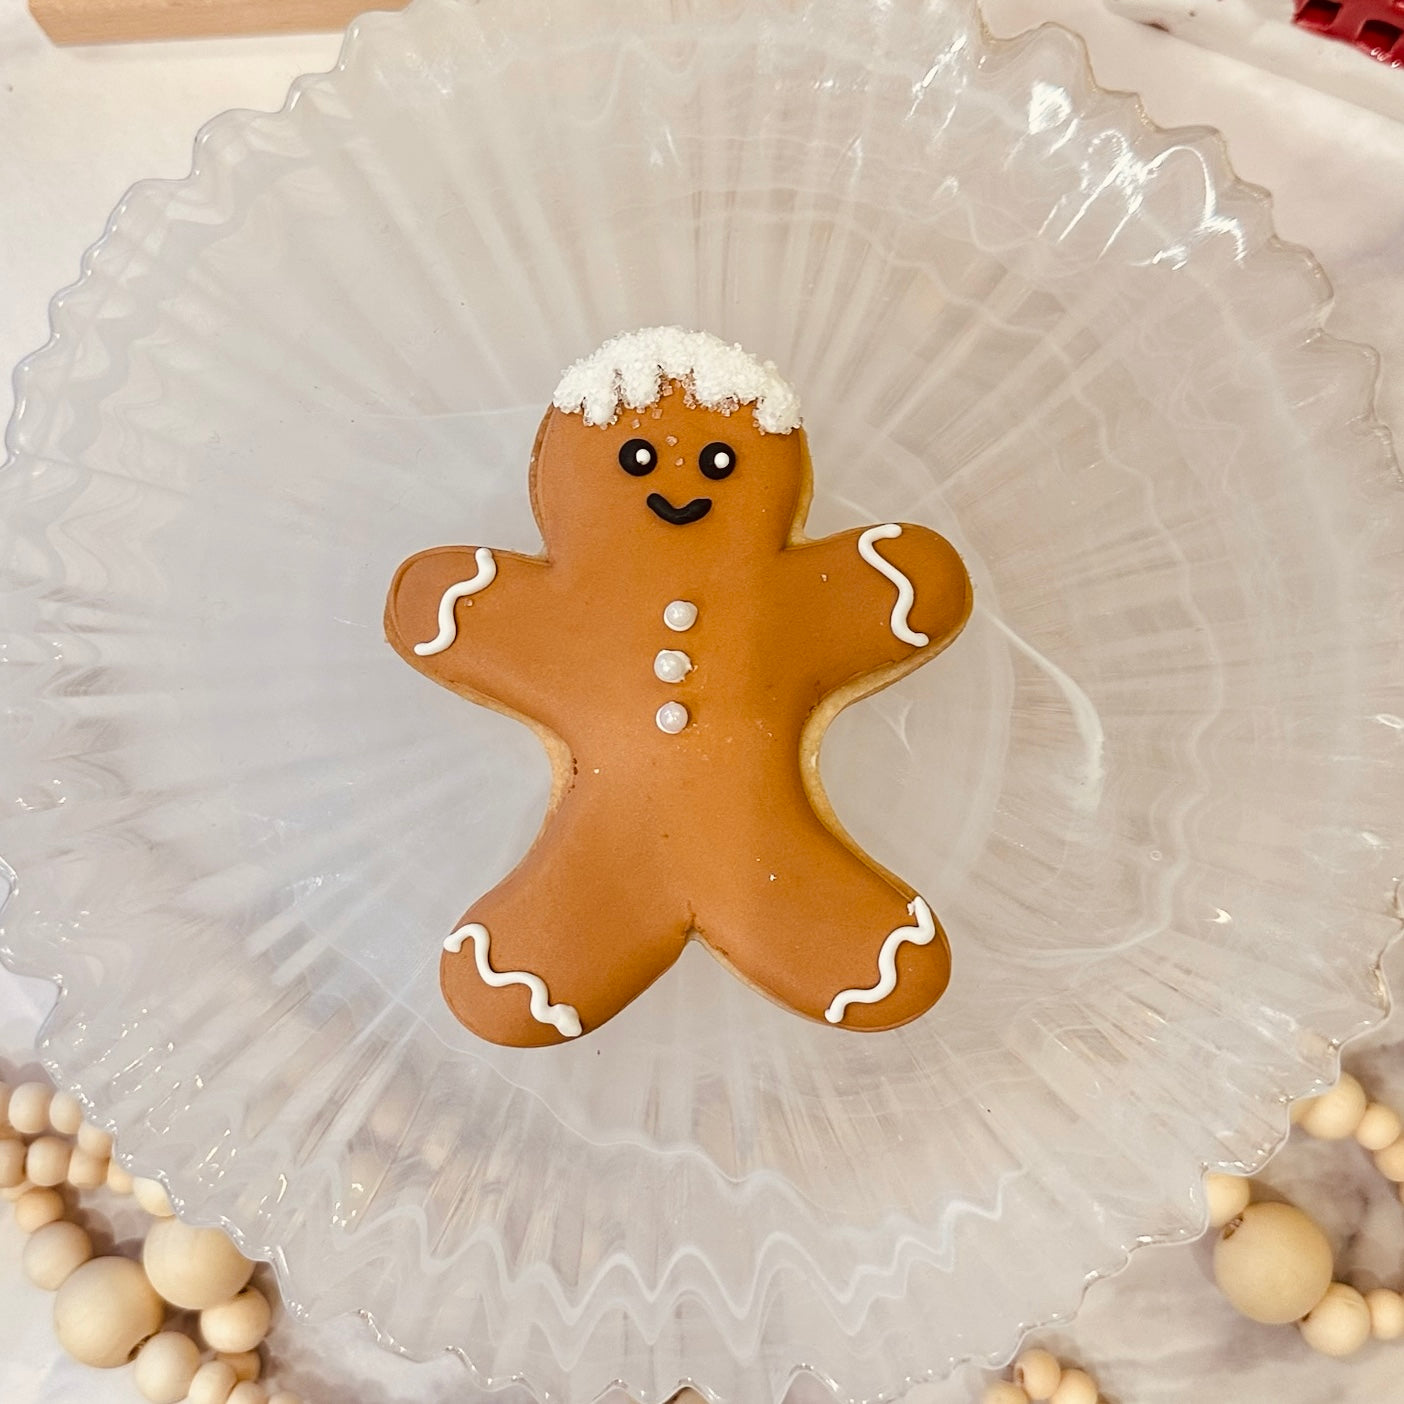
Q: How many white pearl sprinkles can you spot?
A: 3